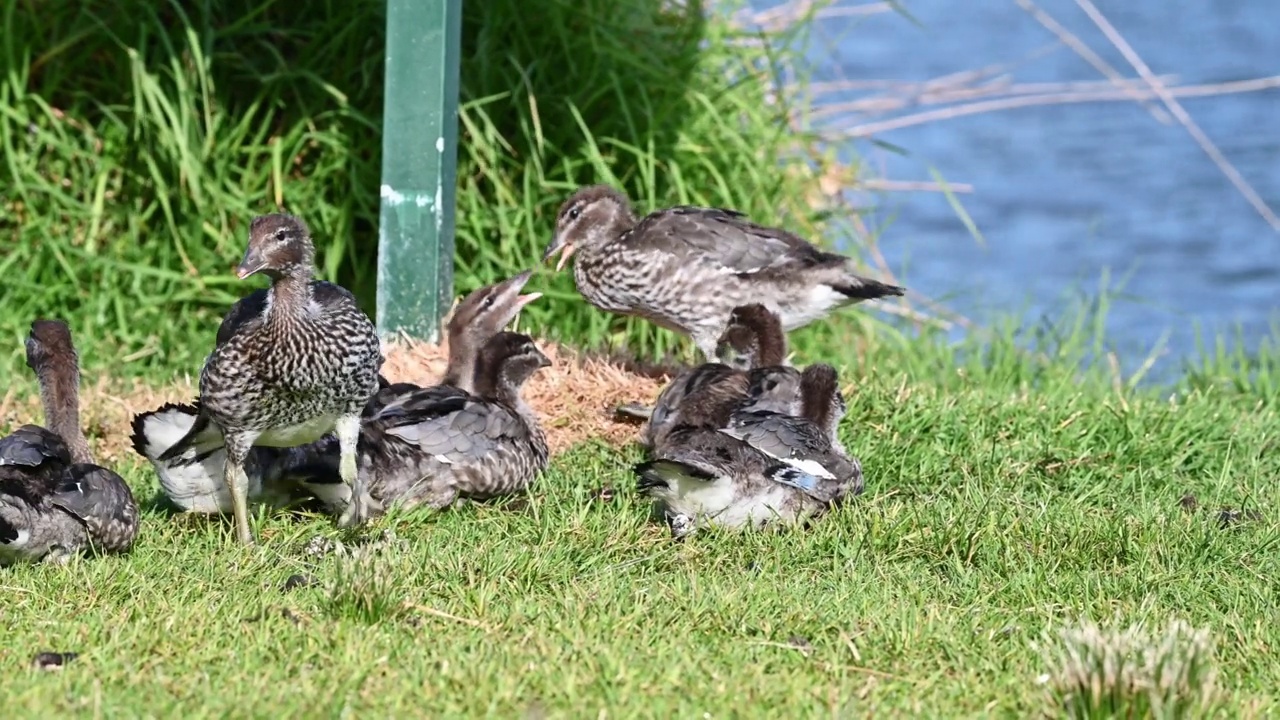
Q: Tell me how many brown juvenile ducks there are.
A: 7